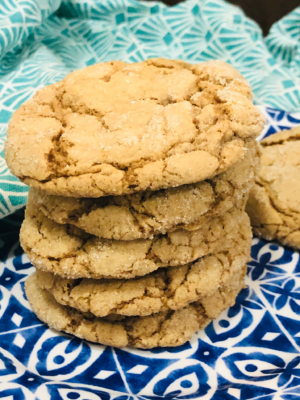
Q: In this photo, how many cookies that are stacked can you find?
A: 5